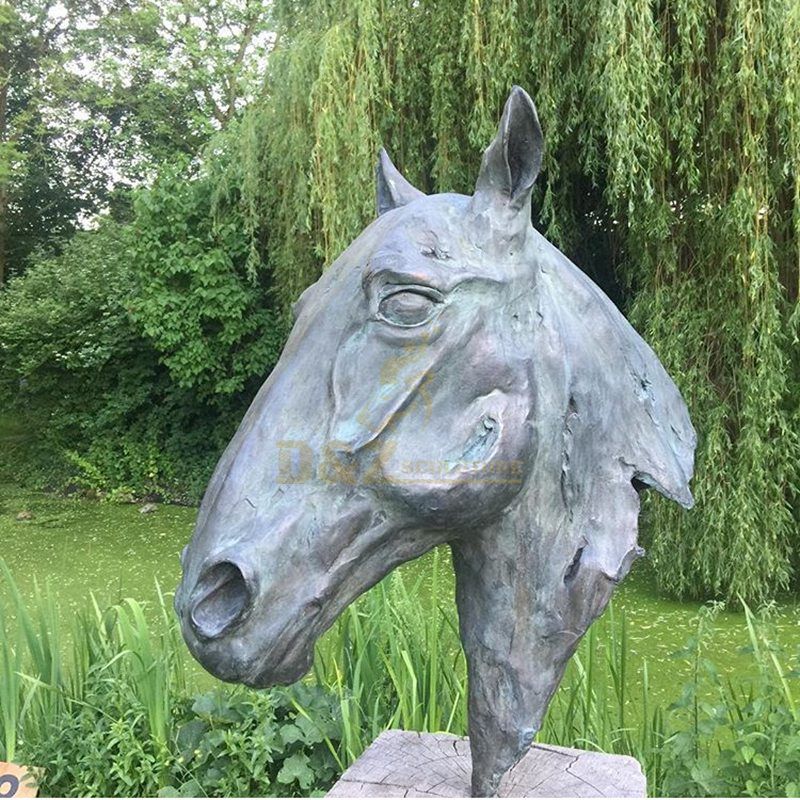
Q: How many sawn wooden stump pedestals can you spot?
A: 1